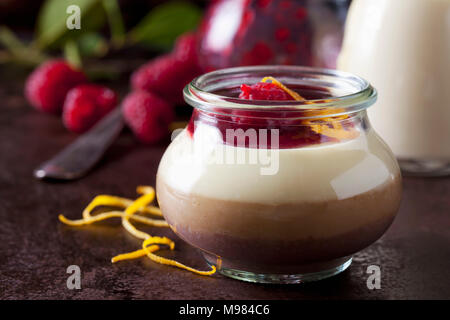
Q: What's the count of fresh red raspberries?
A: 6